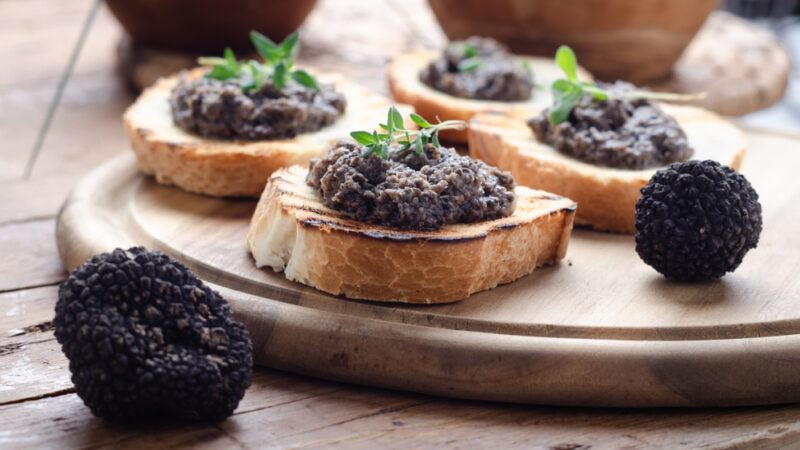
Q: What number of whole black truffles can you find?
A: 2